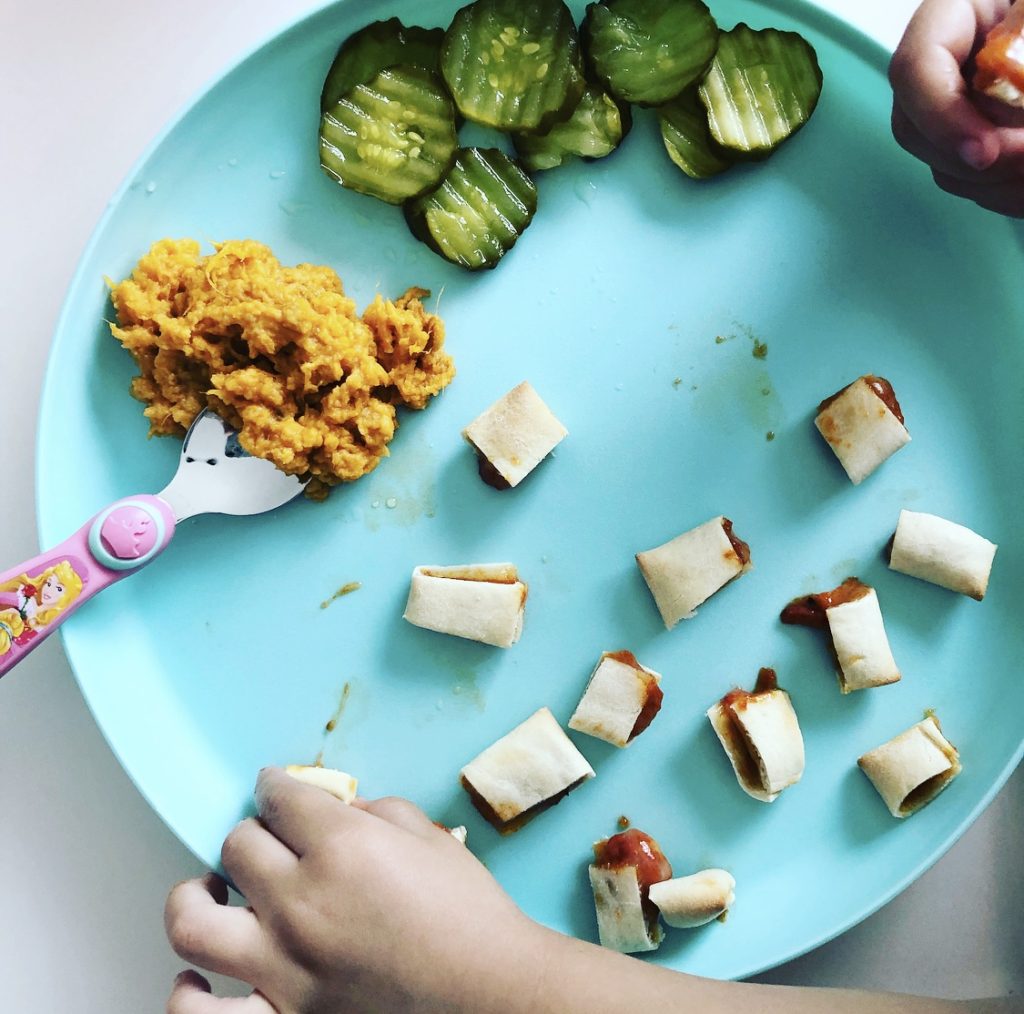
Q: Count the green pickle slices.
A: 8